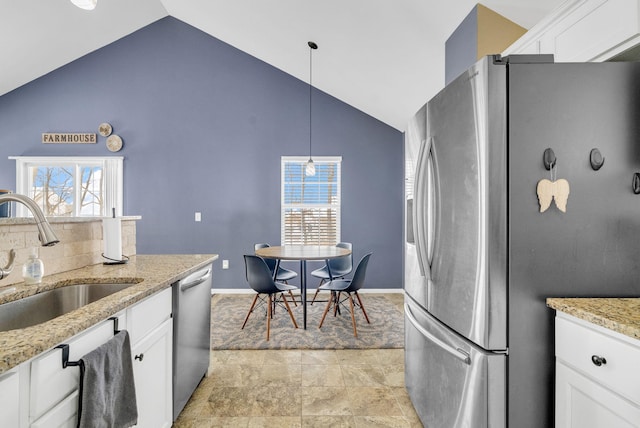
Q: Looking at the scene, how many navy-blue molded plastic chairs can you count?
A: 4